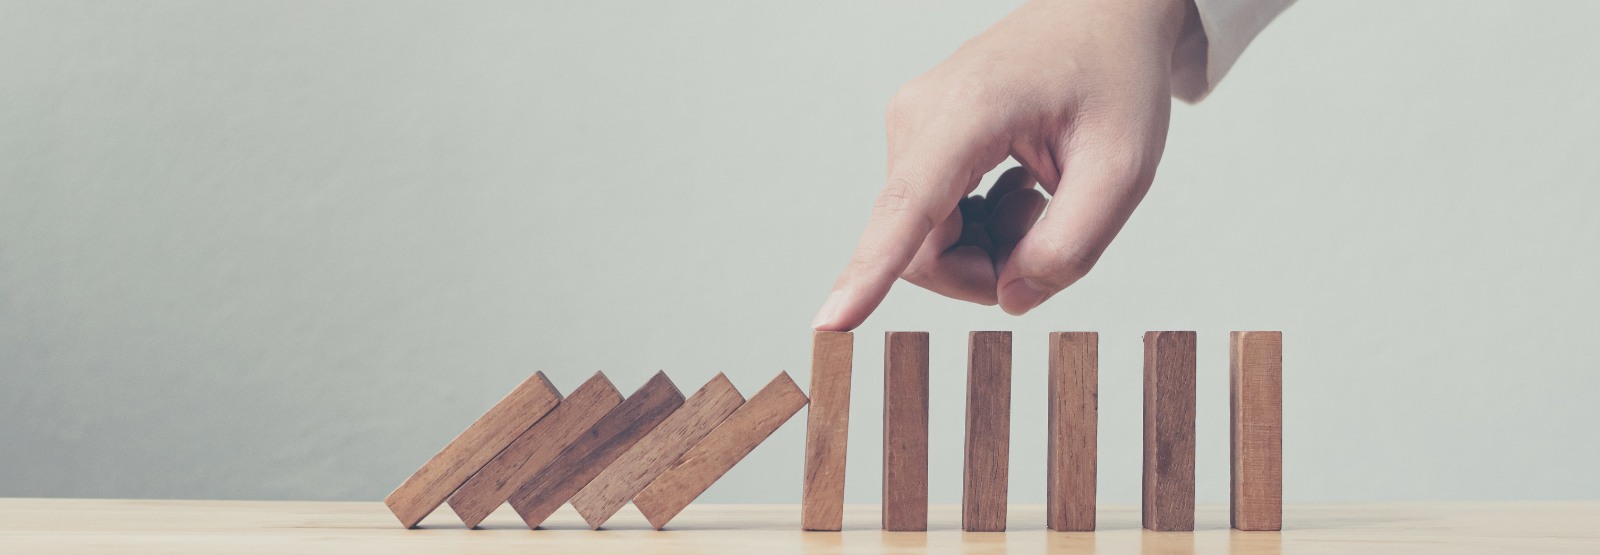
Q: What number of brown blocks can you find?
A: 11